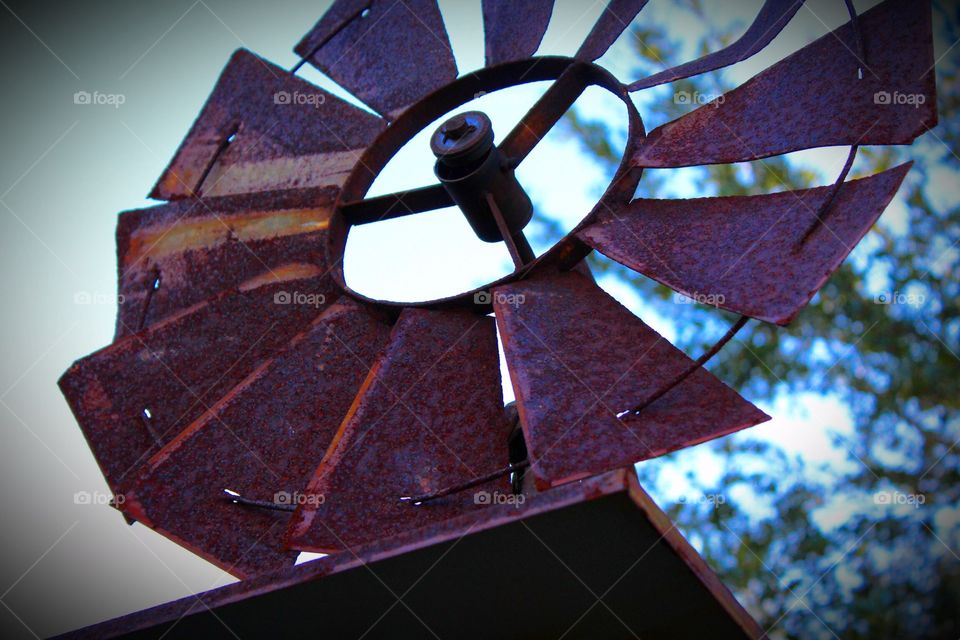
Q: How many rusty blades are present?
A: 12